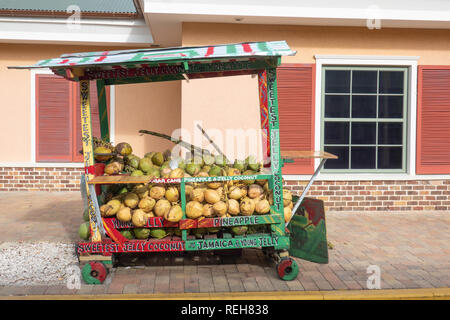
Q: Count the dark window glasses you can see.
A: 12